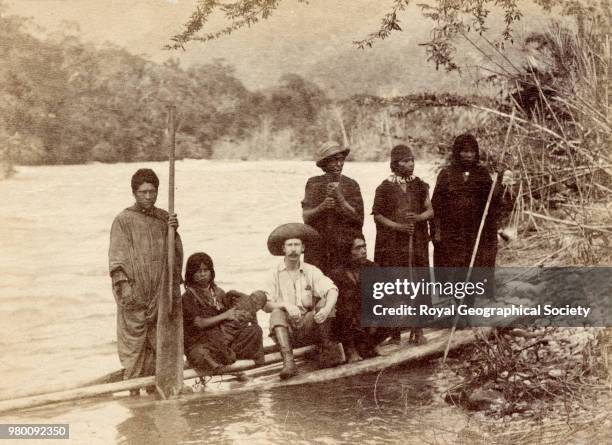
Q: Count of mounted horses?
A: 0